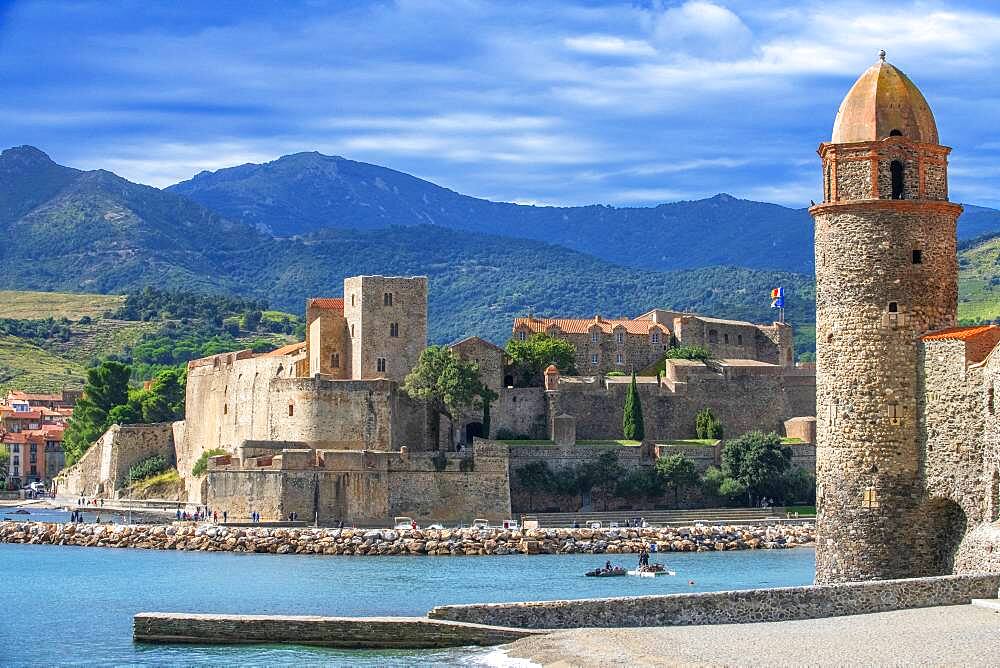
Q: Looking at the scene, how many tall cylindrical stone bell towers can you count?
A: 1